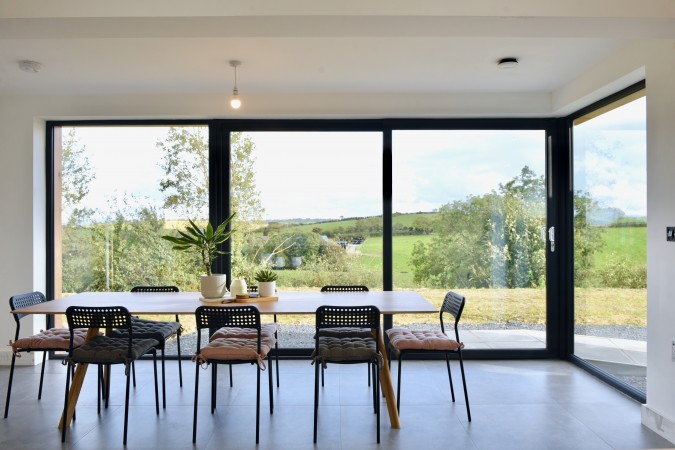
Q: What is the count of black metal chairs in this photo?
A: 8